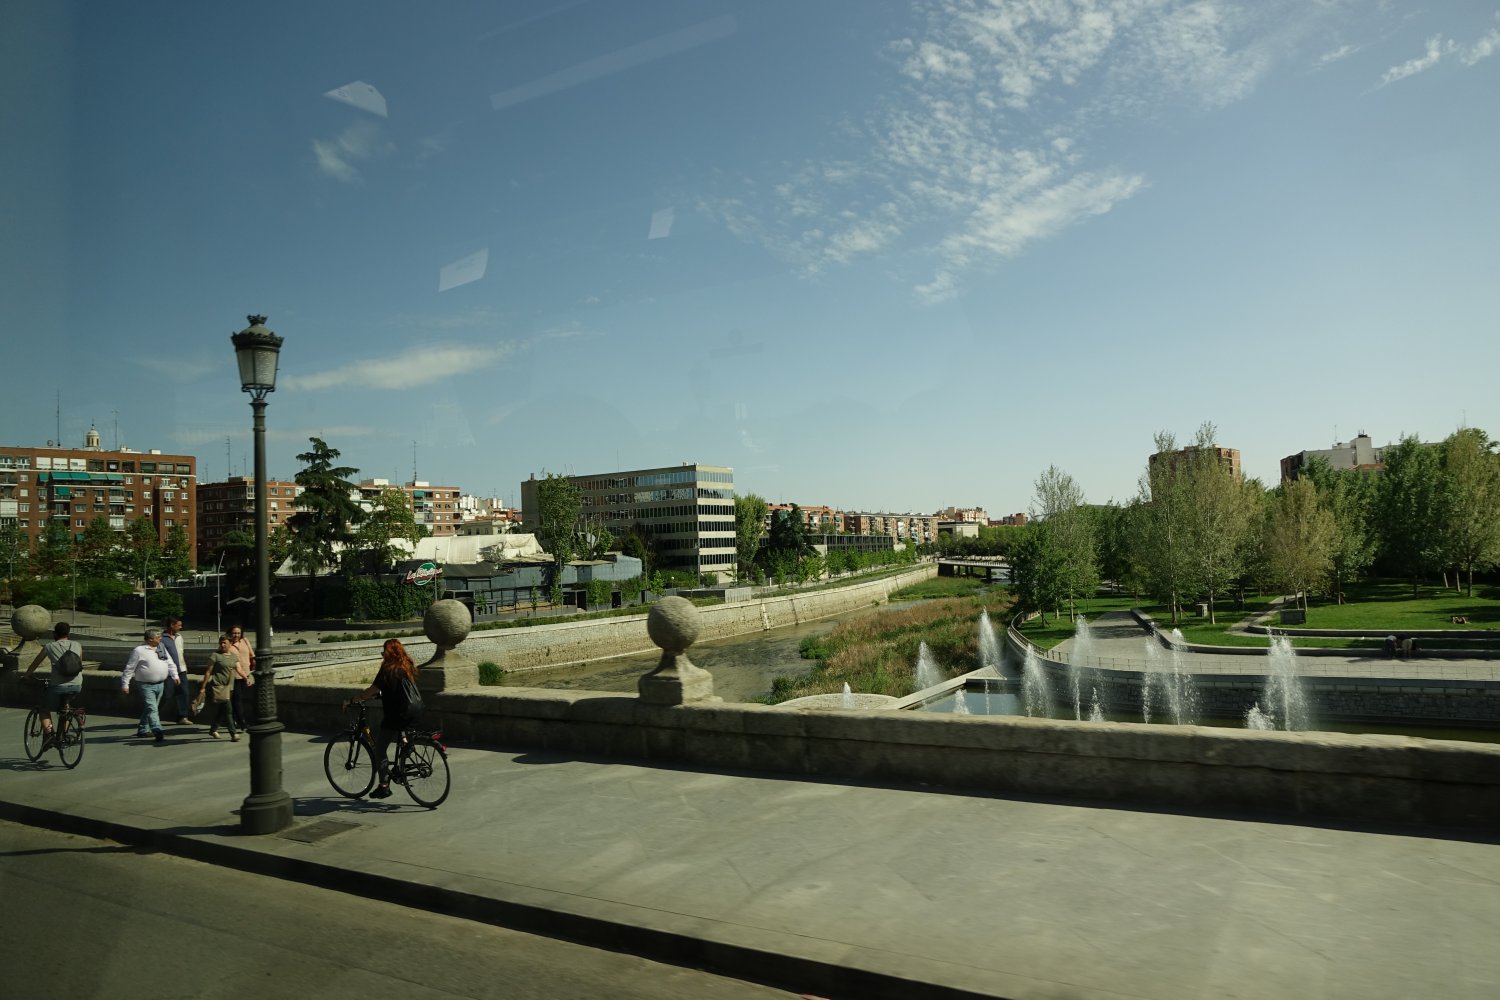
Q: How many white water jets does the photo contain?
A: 11